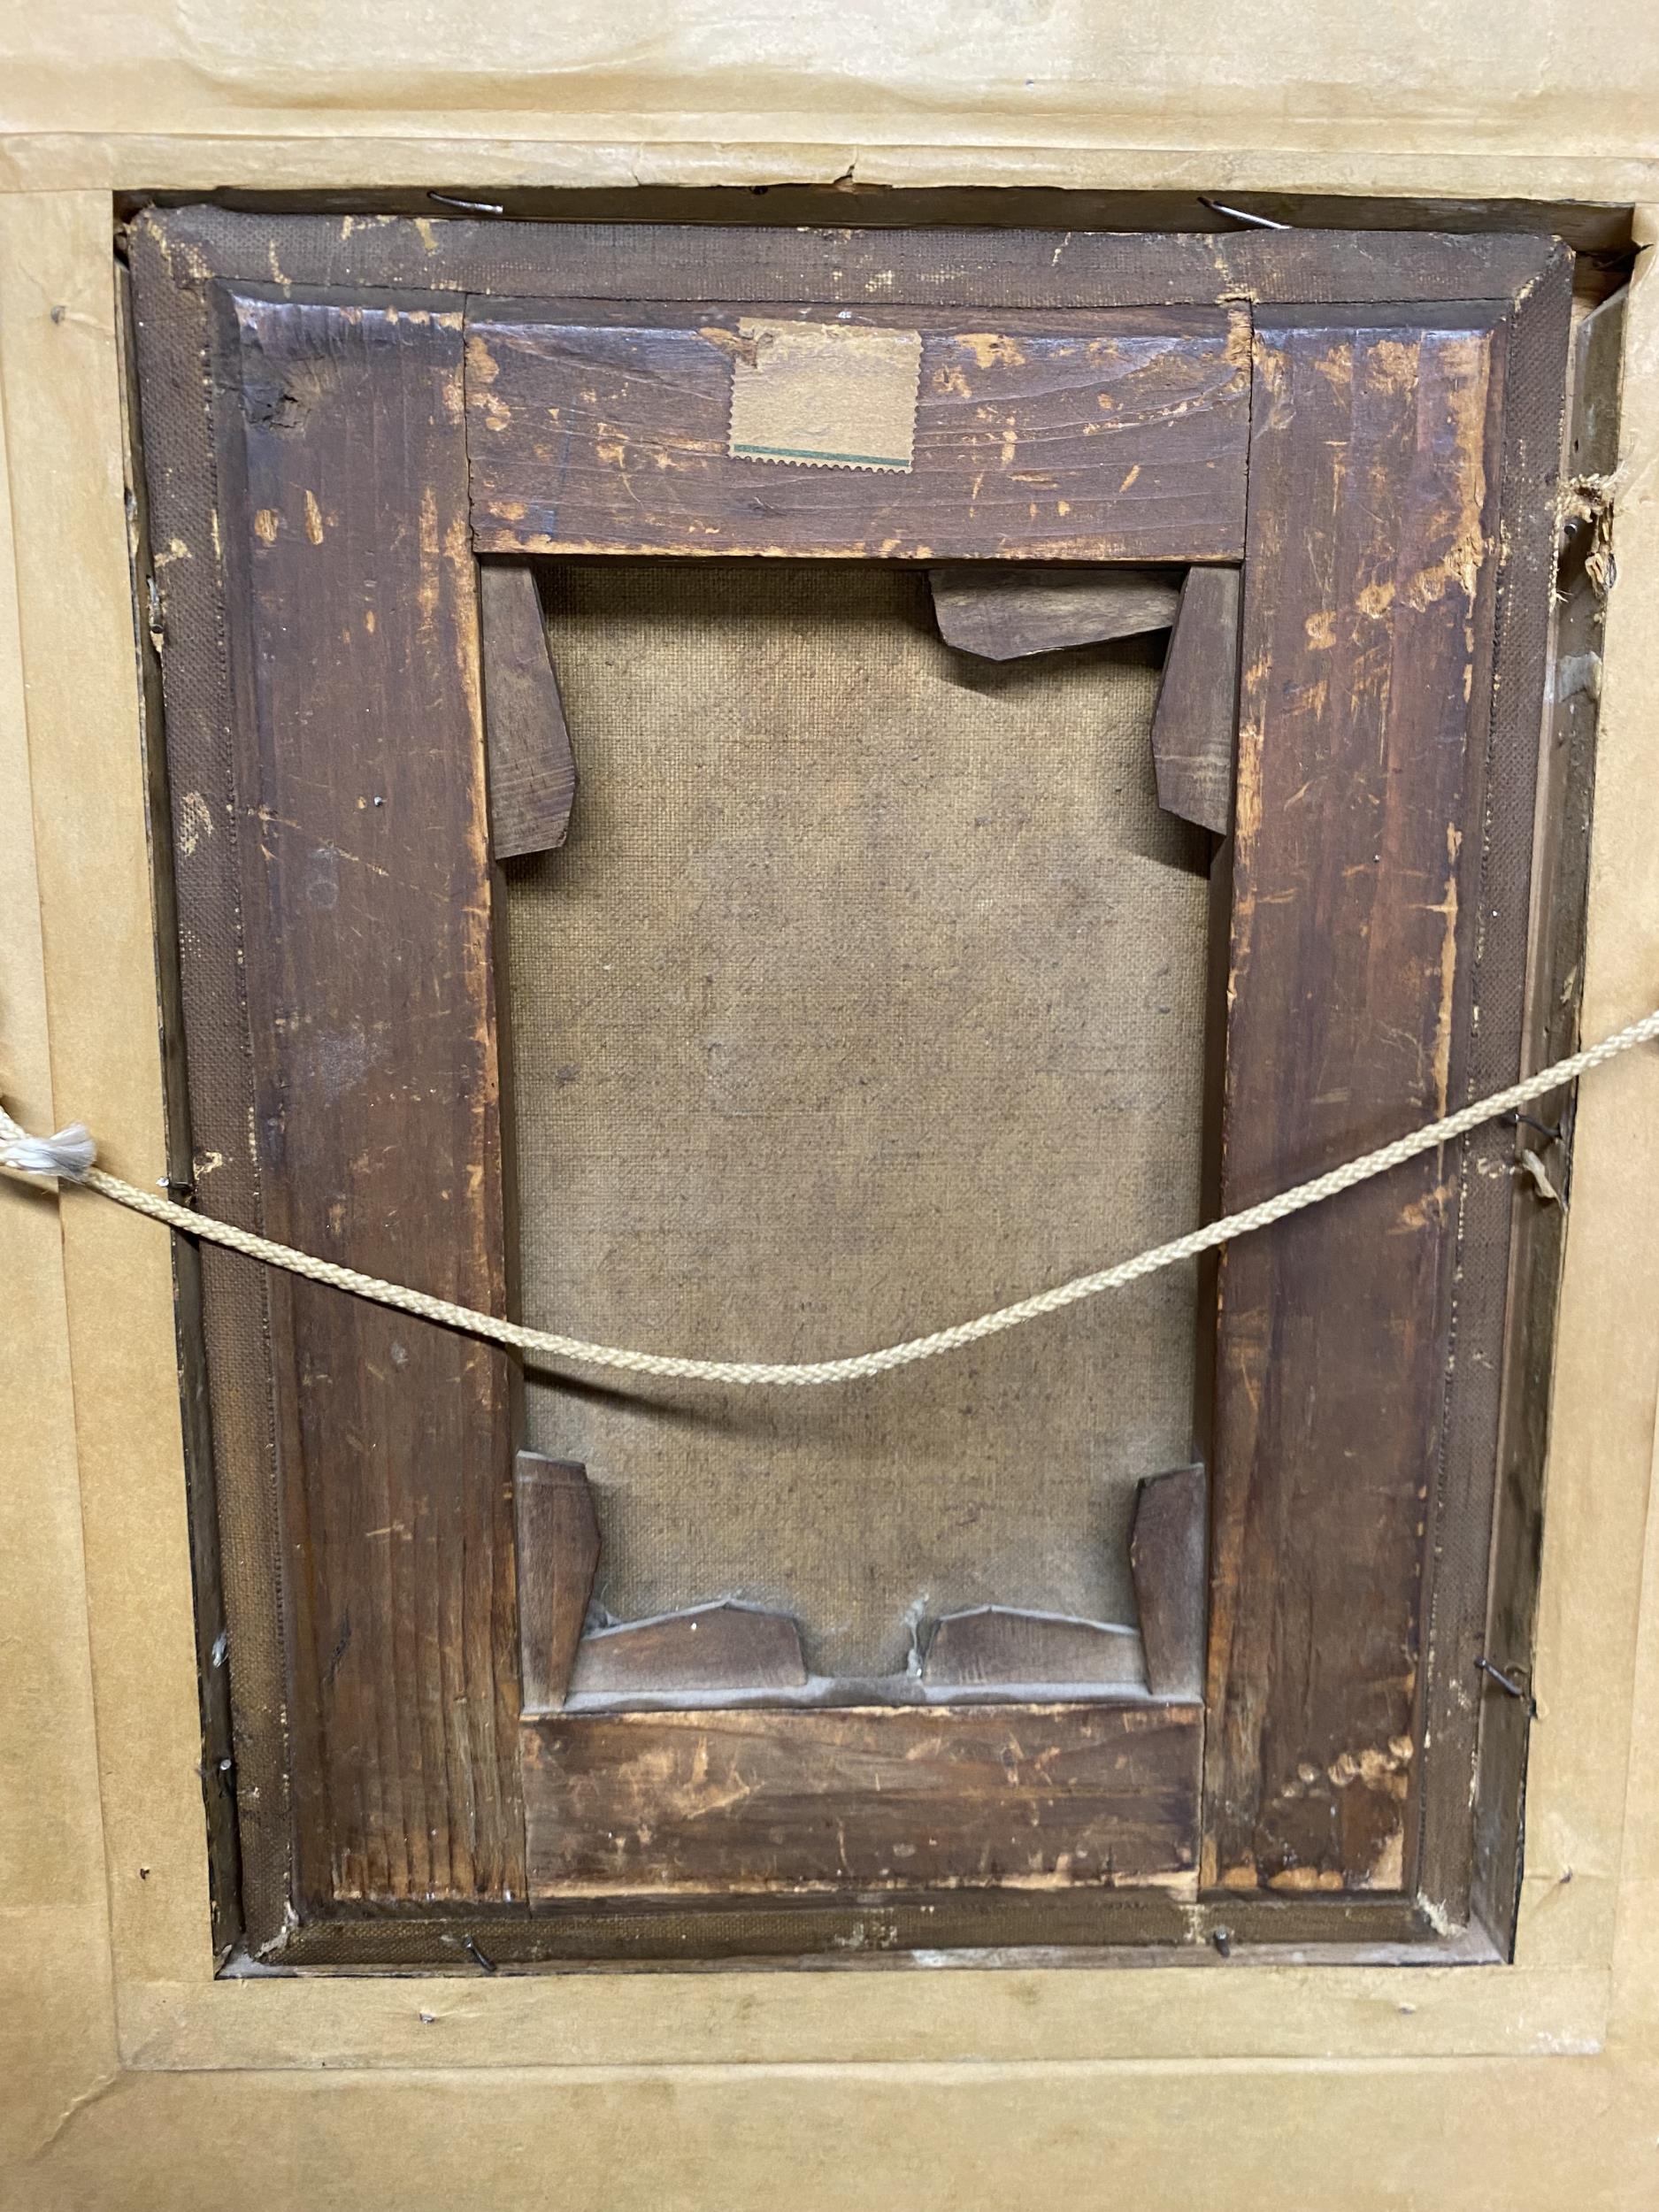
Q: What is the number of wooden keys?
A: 7